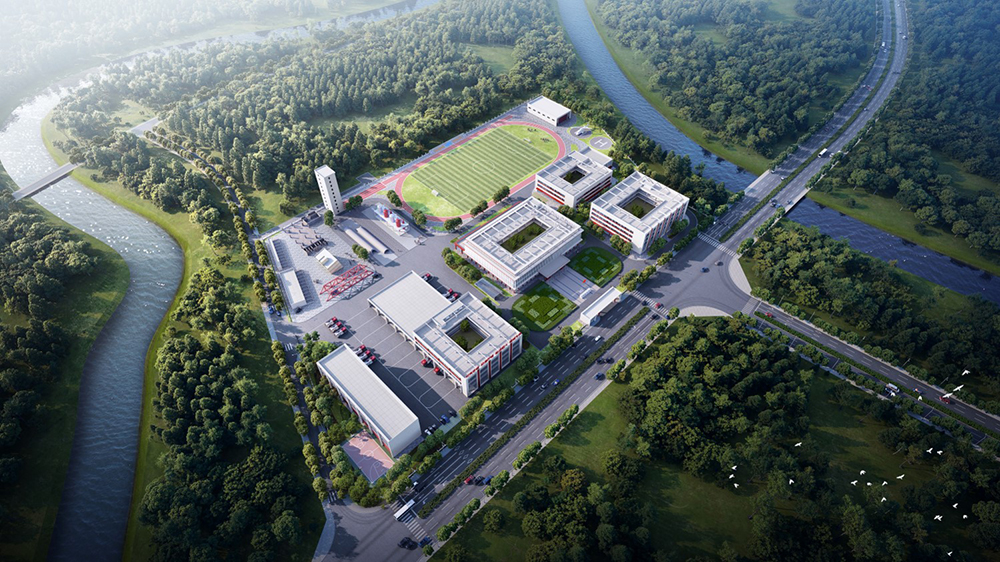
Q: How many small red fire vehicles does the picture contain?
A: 11